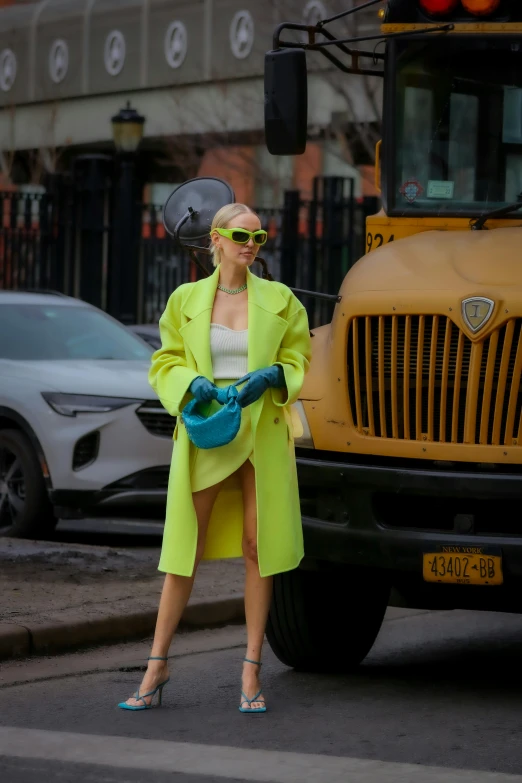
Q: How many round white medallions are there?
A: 6